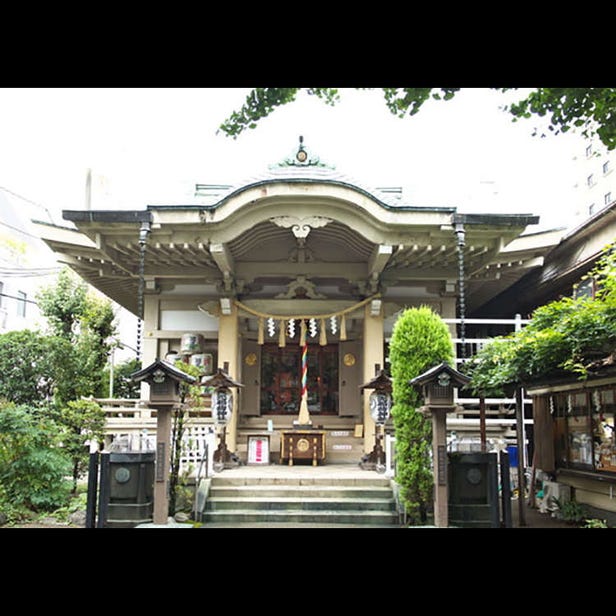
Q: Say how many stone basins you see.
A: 2